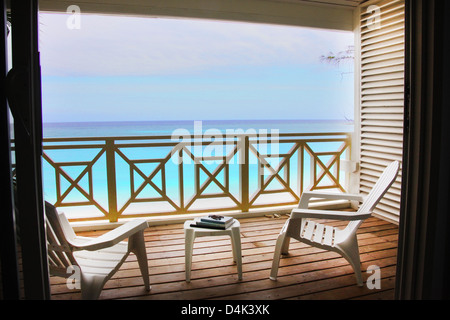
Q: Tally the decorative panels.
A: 5